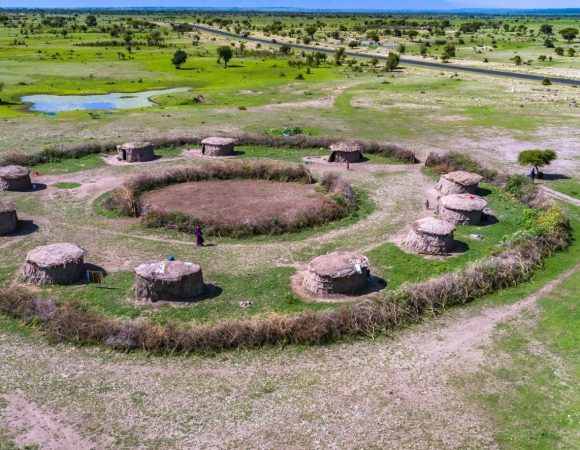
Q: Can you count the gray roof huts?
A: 11